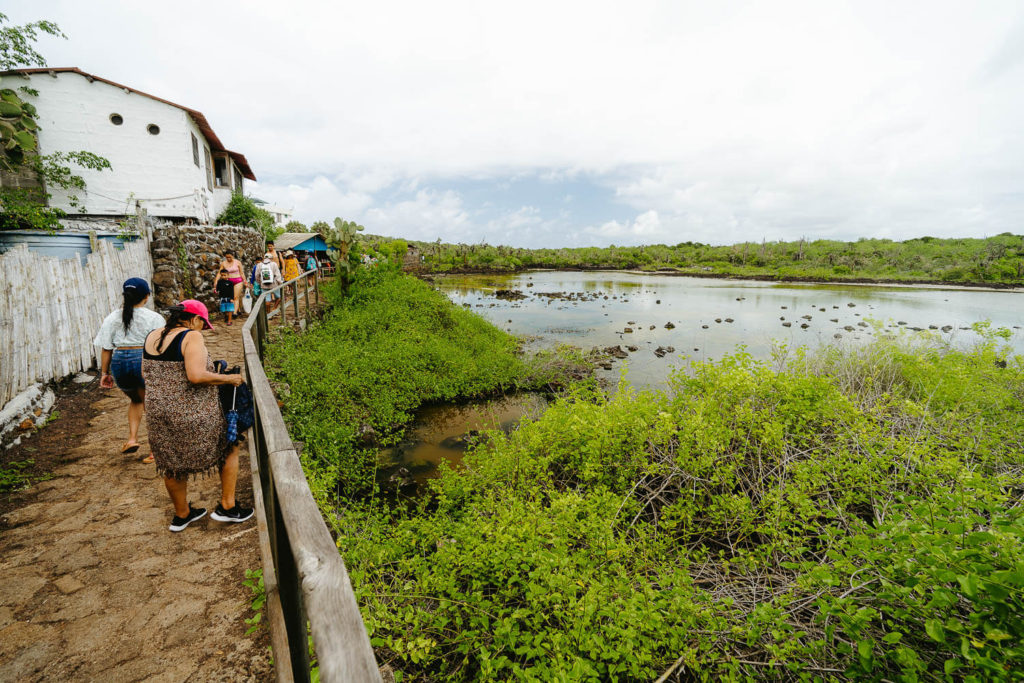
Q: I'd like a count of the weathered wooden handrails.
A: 1